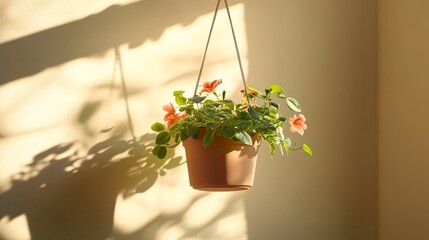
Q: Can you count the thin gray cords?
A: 2